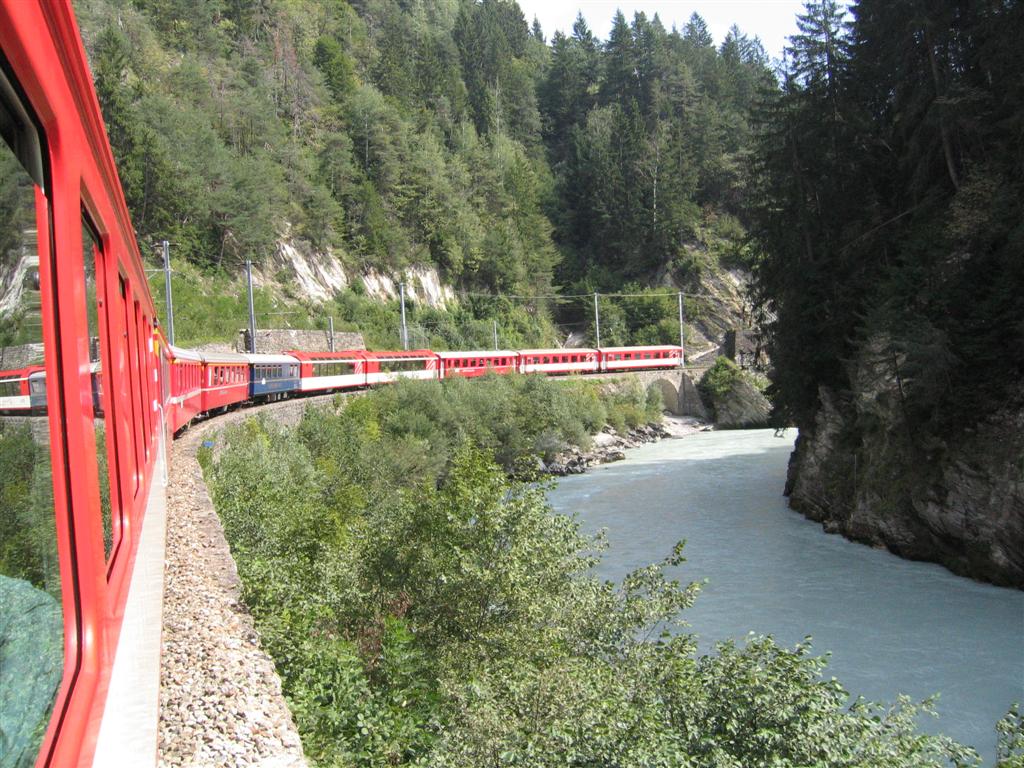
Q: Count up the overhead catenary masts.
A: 7